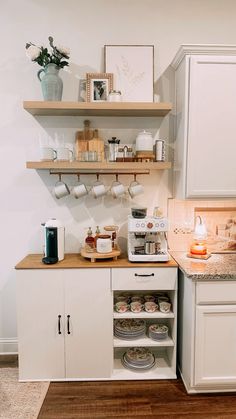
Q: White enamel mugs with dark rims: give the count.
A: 5